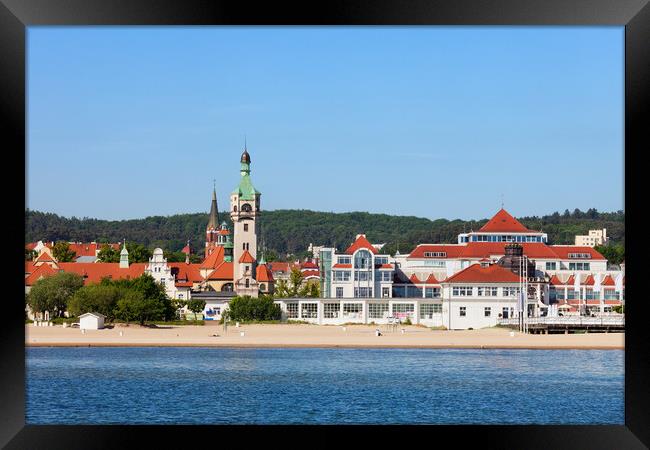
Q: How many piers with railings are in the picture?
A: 1